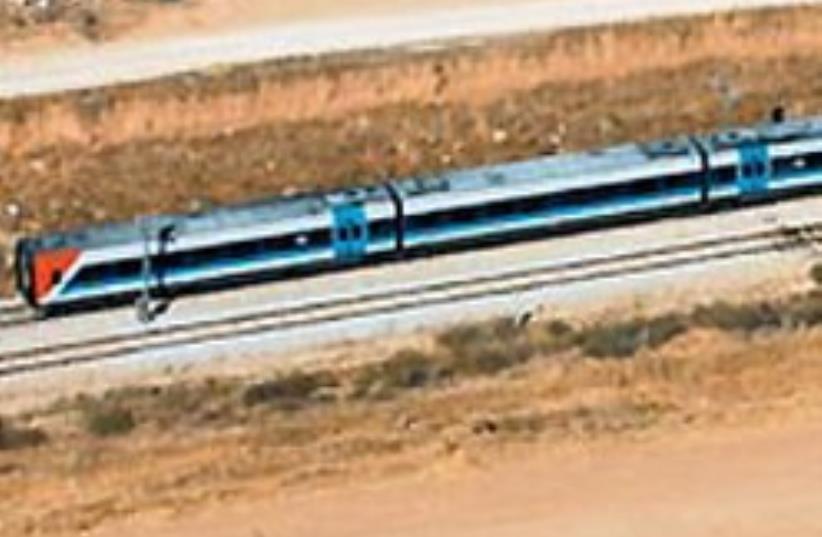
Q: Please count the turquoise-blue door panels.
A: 2